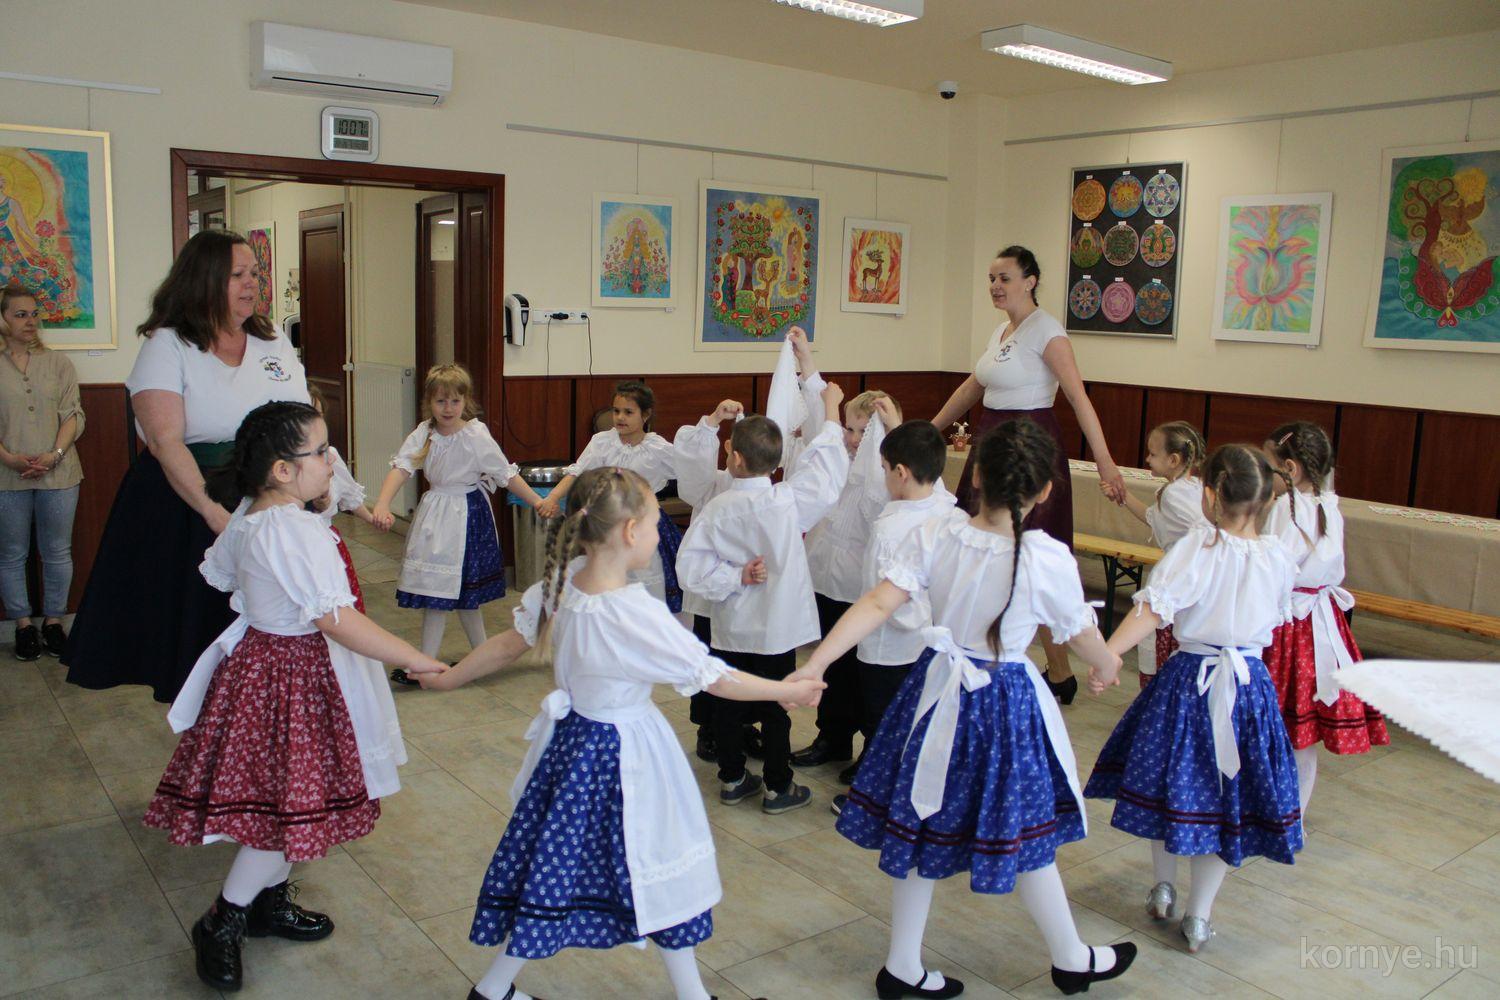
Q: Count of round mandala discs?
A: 9